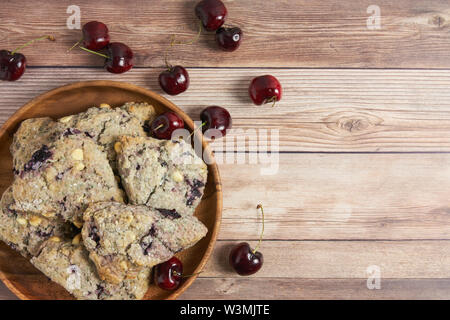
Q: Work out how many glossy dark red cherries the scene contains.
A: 11